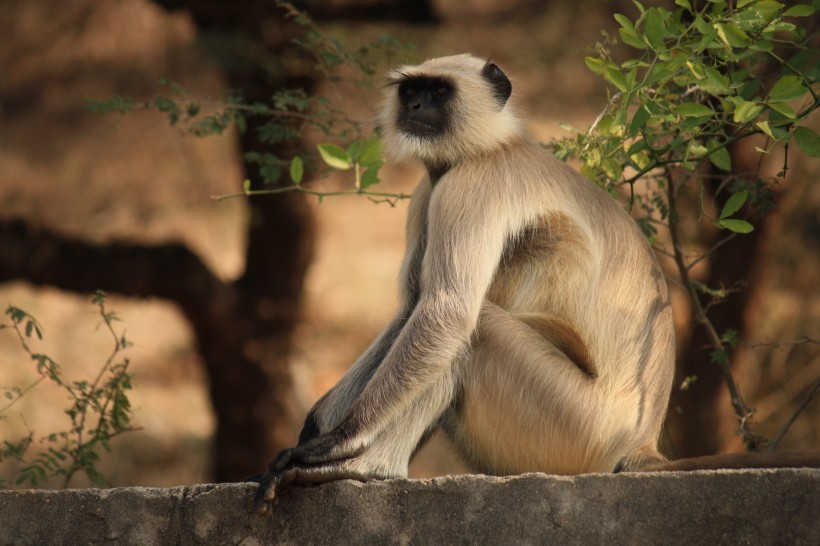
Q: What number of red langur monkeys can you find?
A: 0